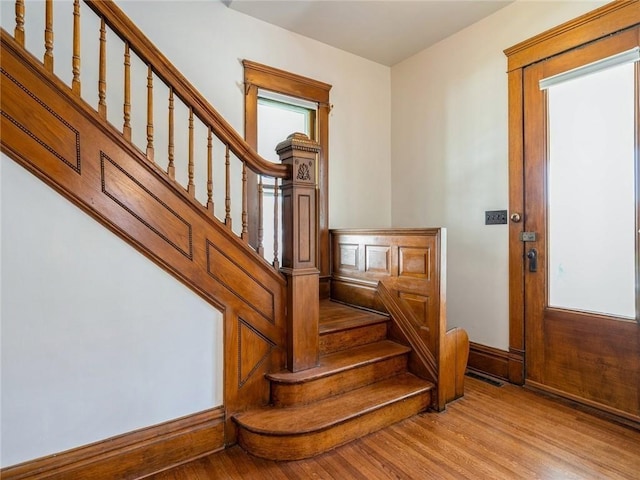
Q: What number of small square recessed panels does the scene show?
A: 3